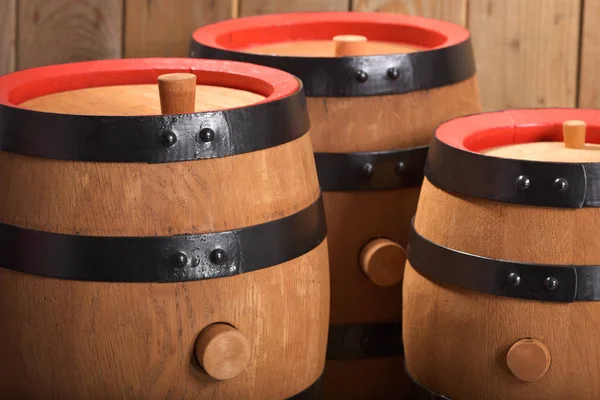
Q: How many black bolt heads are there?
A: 12